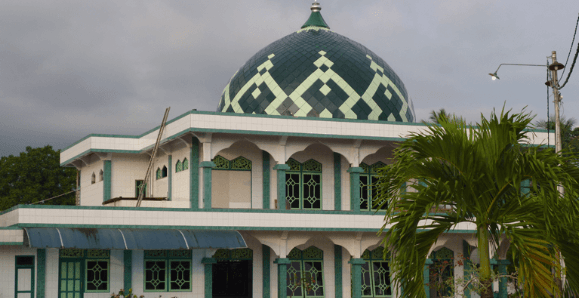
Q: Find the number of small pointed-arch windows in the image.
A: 6